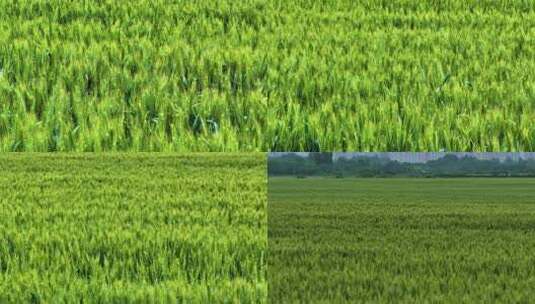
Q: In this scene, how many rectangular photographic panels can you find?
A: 4